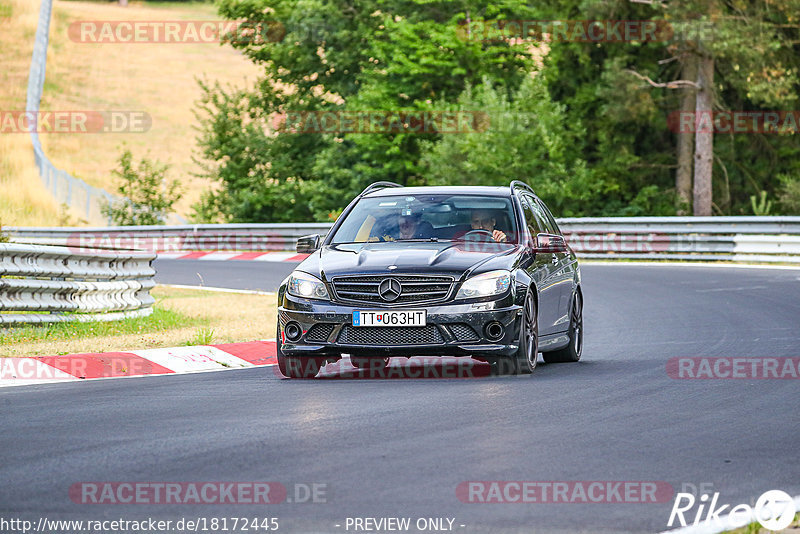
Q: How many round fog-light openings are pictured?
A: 2